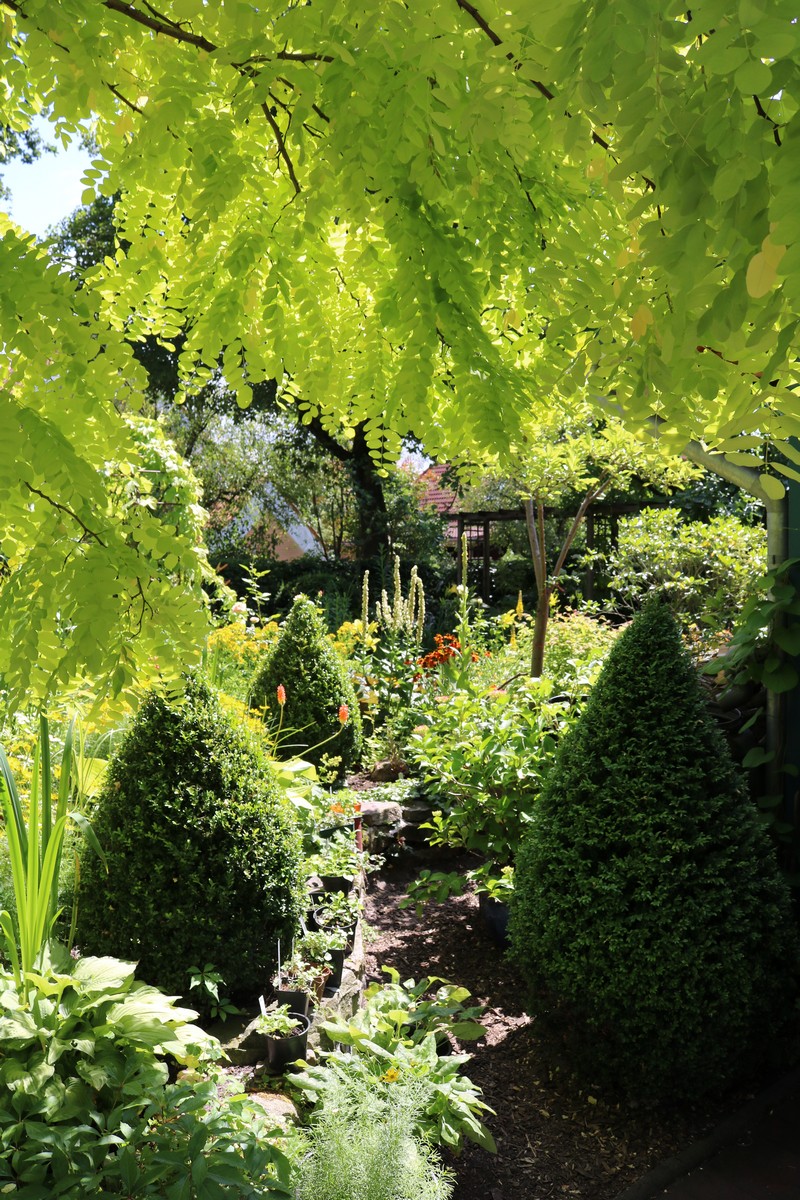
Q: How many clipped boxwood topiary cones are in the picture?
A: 3